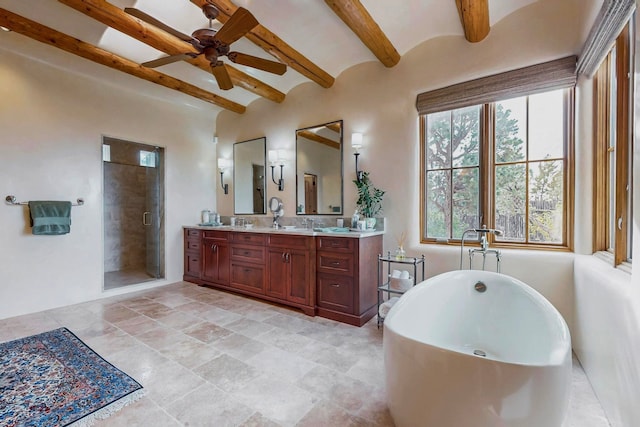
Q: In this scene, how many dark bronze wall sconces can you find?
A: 3